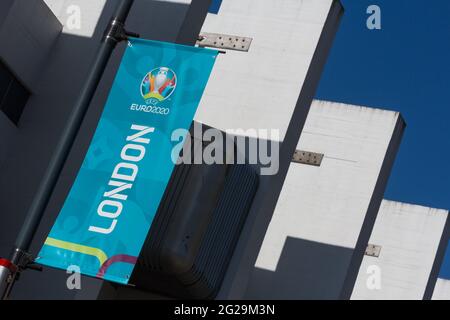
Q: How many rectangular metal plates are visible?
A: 3